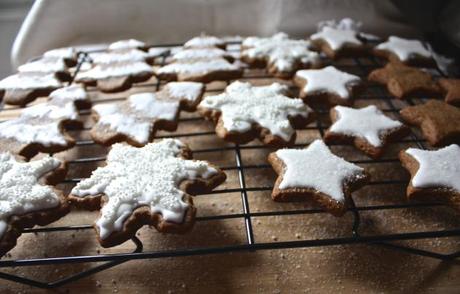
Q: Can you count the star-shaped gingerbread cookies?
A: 9